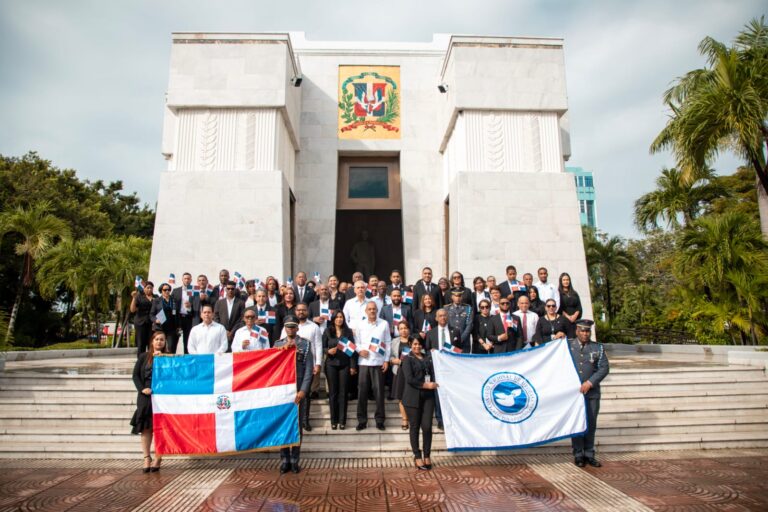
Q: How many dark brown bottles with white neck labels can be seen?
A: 0